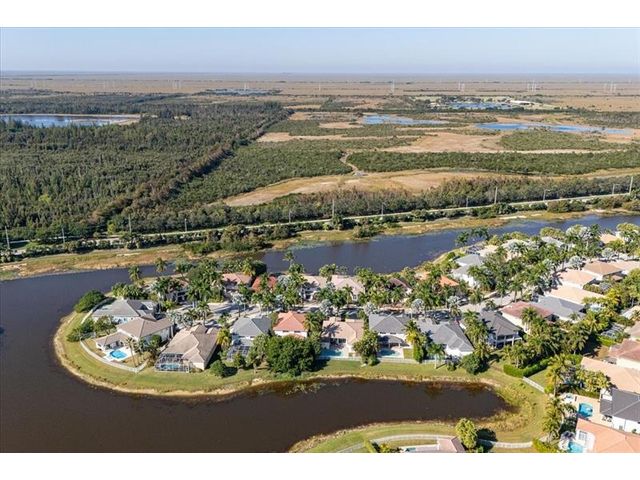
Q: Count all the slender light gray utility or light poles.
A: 12